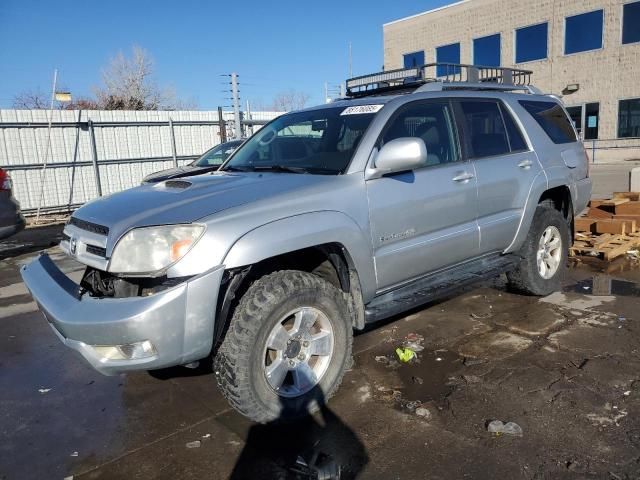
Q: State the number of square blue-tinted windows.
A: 6